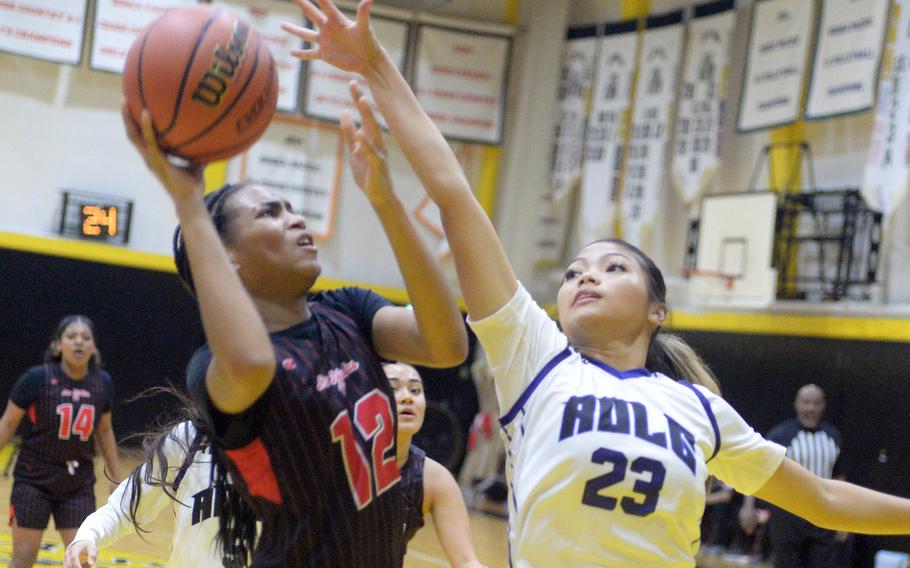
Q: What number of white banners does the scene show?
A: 13